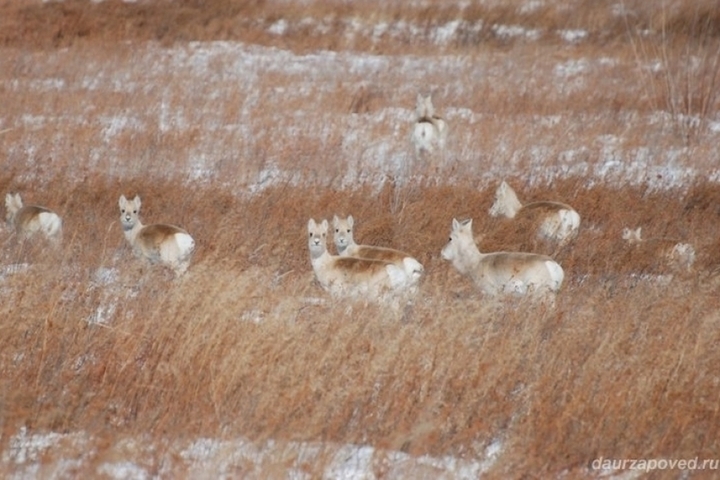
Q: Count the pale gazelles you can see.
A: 8